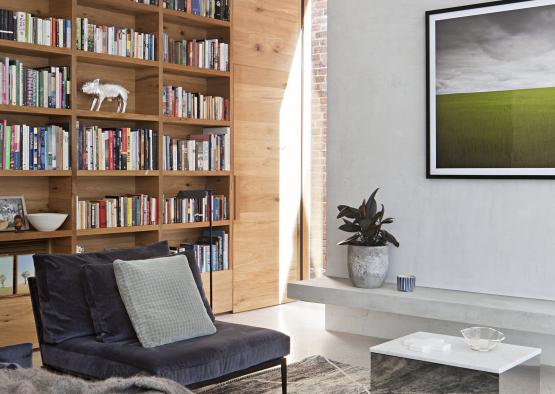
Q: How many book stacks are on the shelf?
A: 13